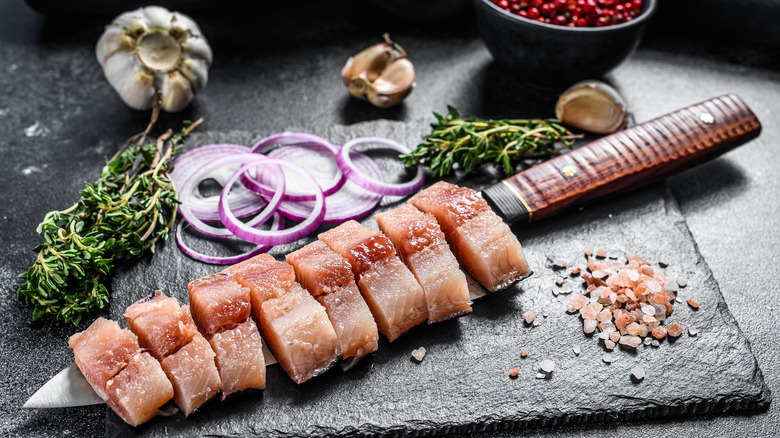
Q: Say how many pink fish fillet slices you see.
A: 8